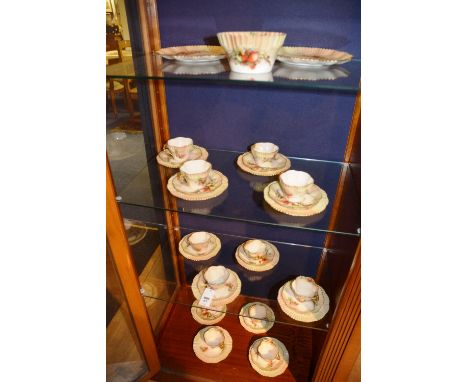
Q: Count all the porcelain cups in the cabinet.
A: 12